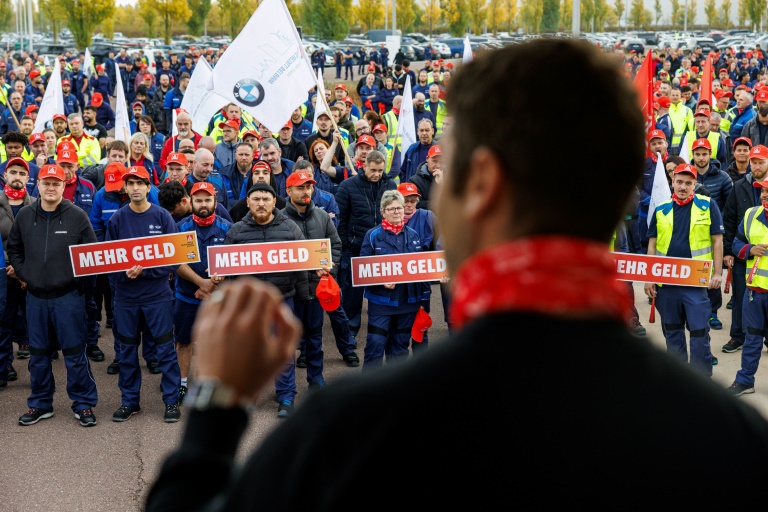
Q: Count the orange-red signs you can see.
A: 4